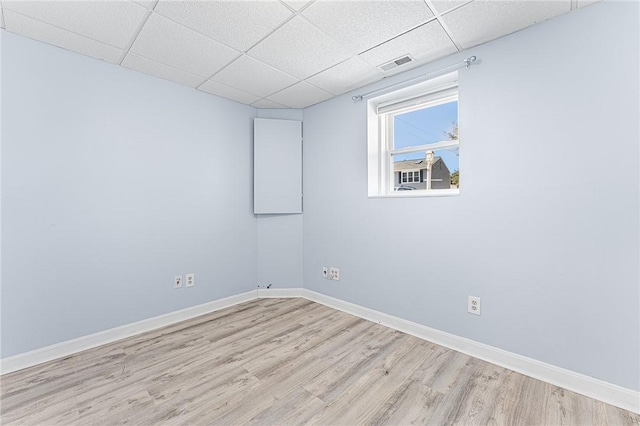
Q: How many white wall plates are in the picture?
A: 5